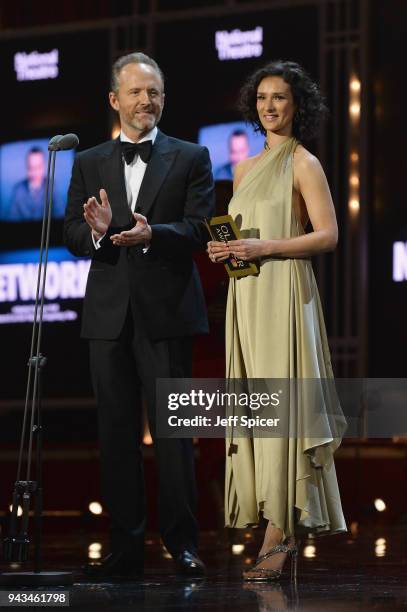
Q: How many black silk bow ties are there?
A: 1